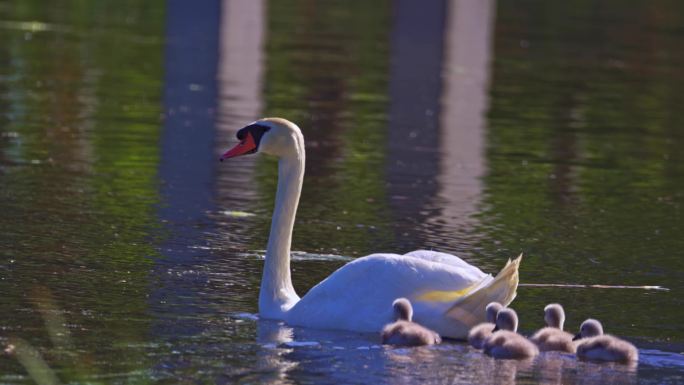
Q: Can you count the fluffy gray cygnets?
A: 5